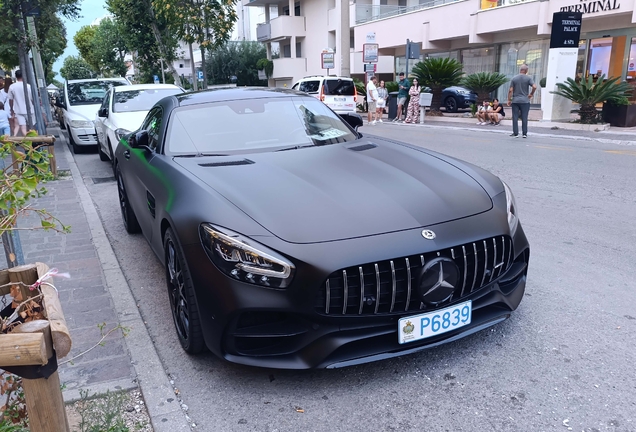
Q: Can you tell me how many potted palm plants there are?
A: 3